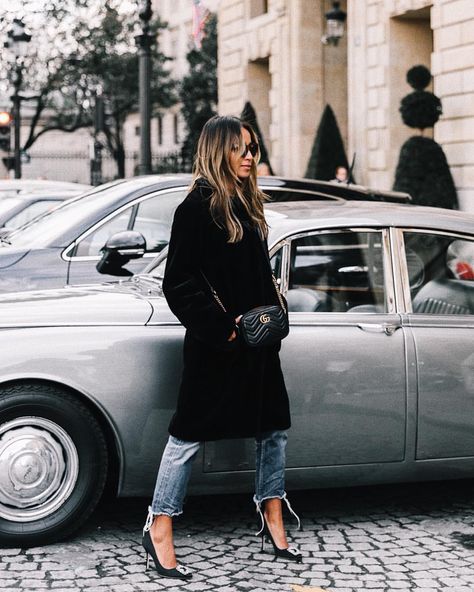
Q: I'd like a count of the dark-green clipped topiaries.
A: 3